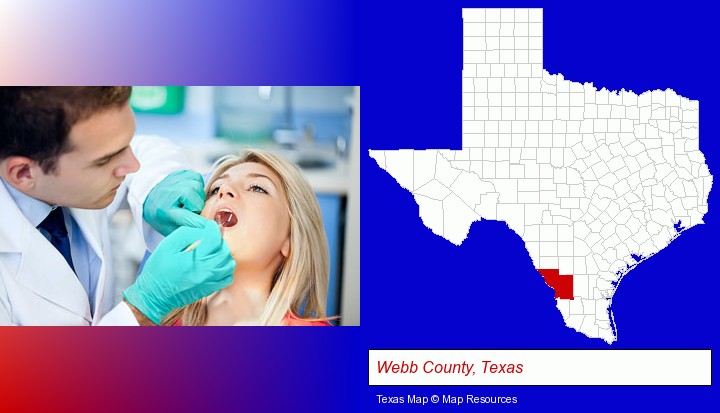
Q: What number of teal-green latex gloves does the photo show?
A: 2